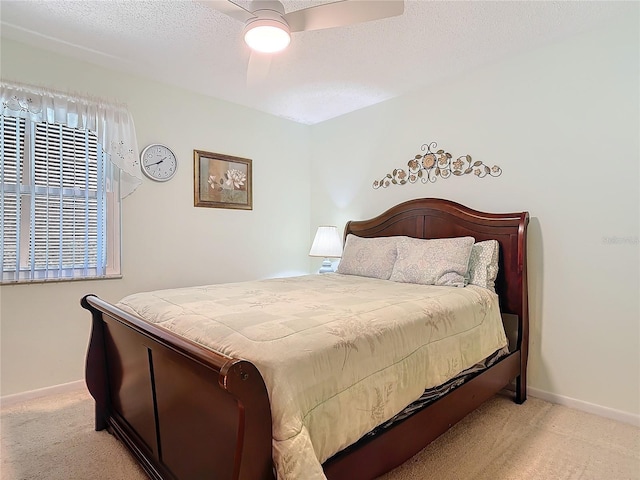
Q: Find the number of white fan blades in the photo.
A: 3